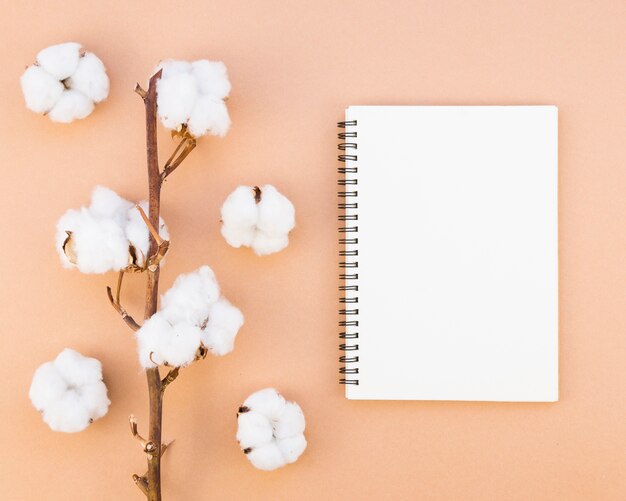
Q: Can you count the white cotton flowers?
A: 7